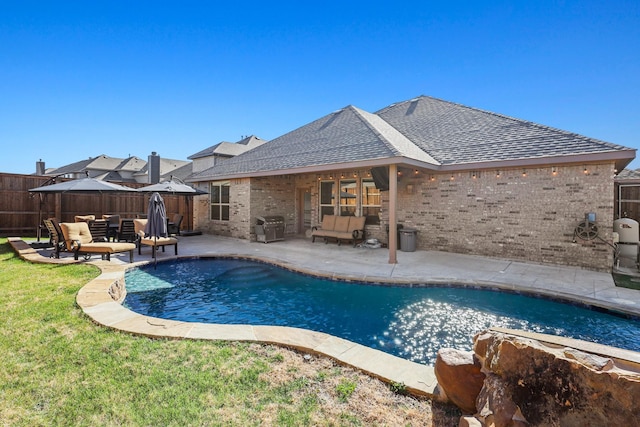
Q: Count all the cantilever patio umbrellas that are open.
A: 2